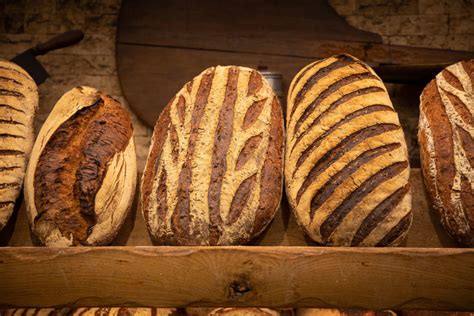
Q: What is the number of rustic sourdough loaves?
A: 5